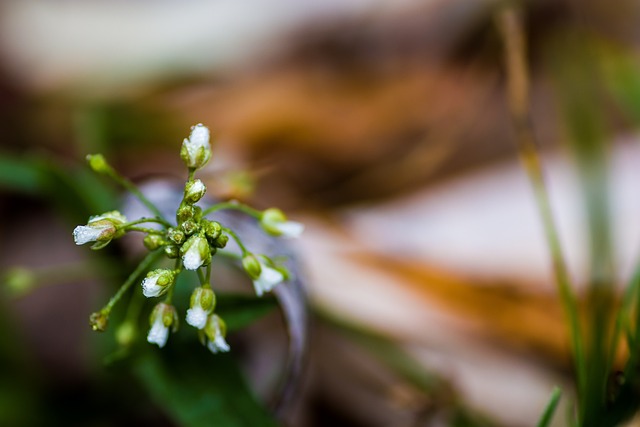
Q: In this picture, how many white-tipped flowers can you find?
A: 10